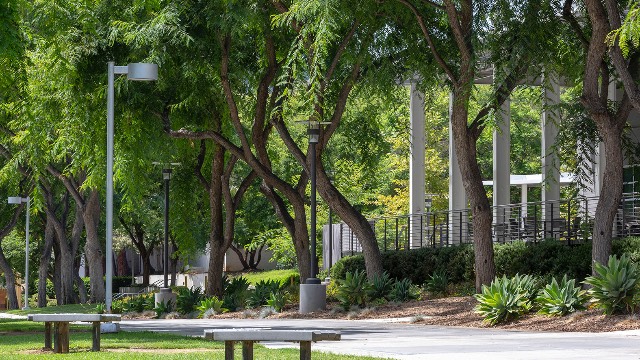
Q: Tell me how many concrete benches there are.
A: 2